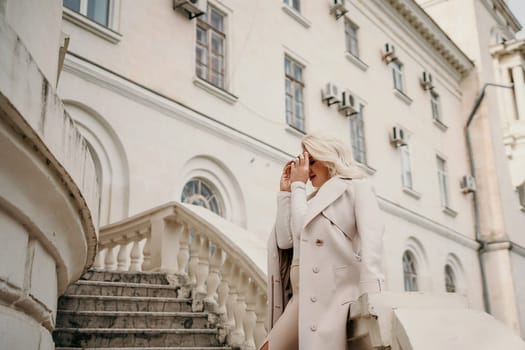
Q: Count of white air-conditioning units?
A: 8